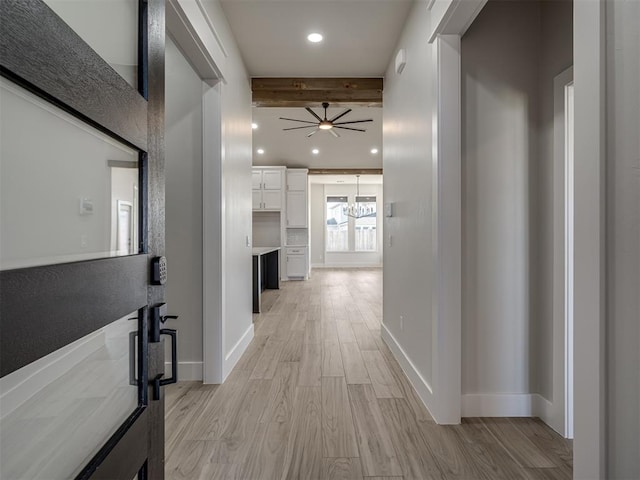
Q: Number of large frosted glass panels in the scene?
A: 3